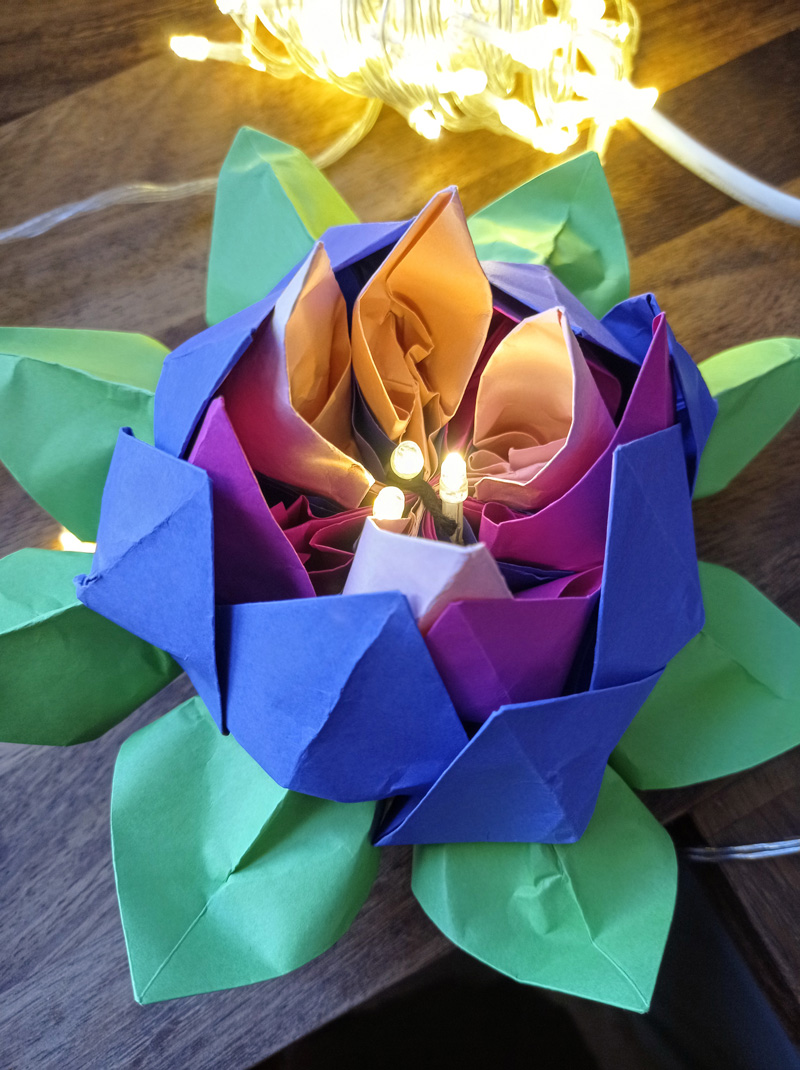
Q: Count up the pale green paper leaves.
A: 8